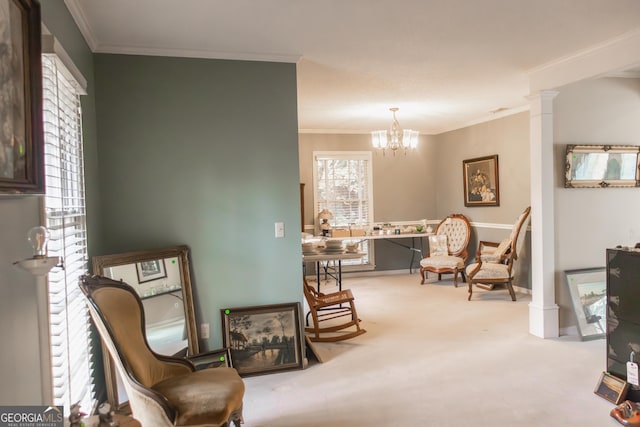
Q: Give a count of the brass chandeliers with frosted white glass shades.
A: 1